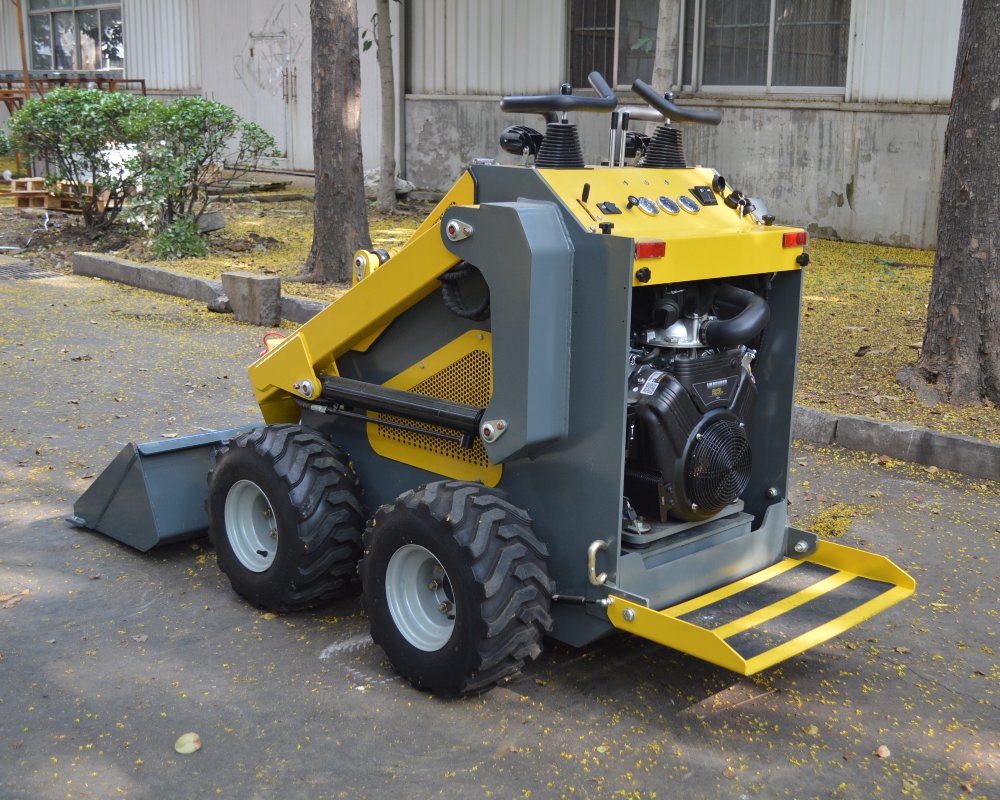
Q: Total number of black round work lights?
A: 2